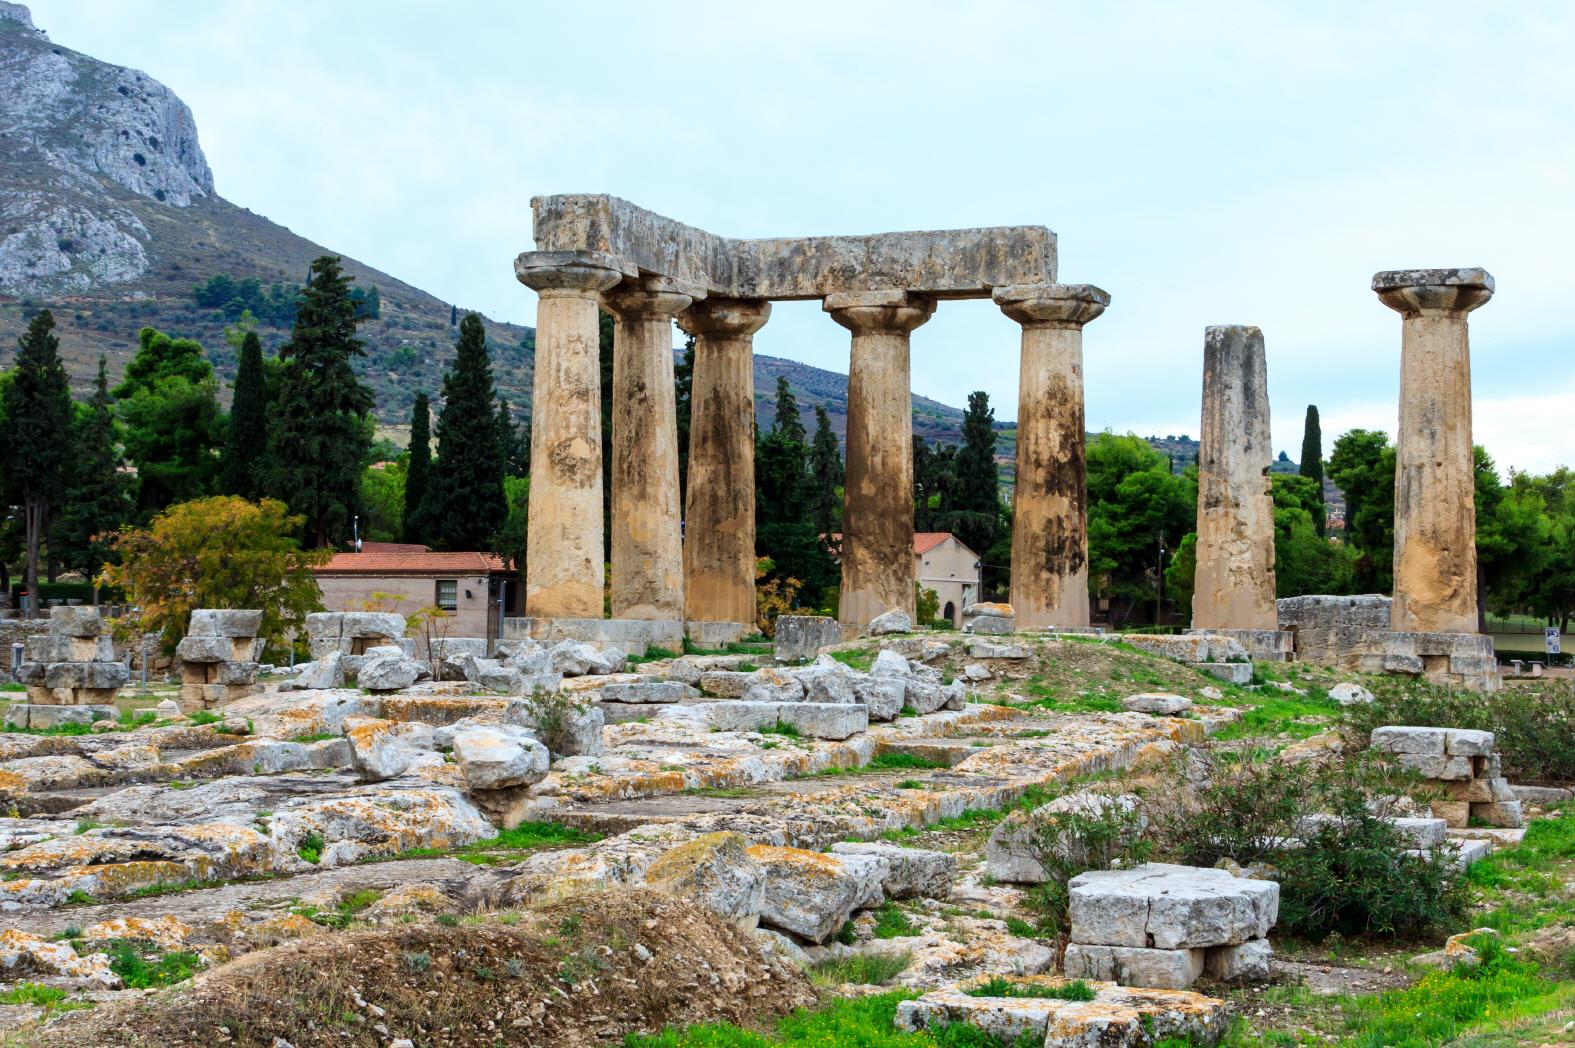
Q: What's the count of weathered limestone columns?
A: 7